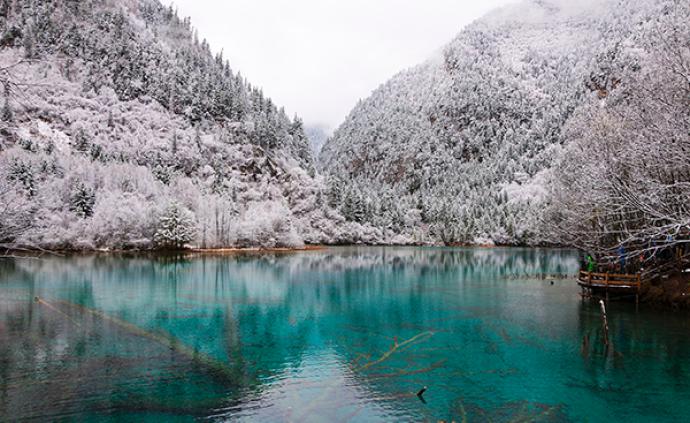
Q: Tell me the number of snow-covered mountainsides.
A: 2